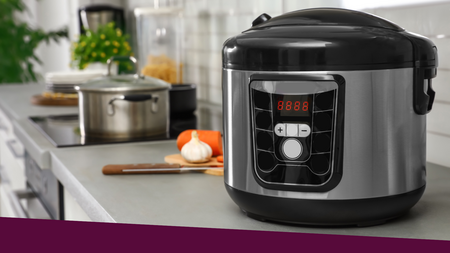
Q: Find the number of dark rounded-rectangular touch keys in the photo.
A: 8